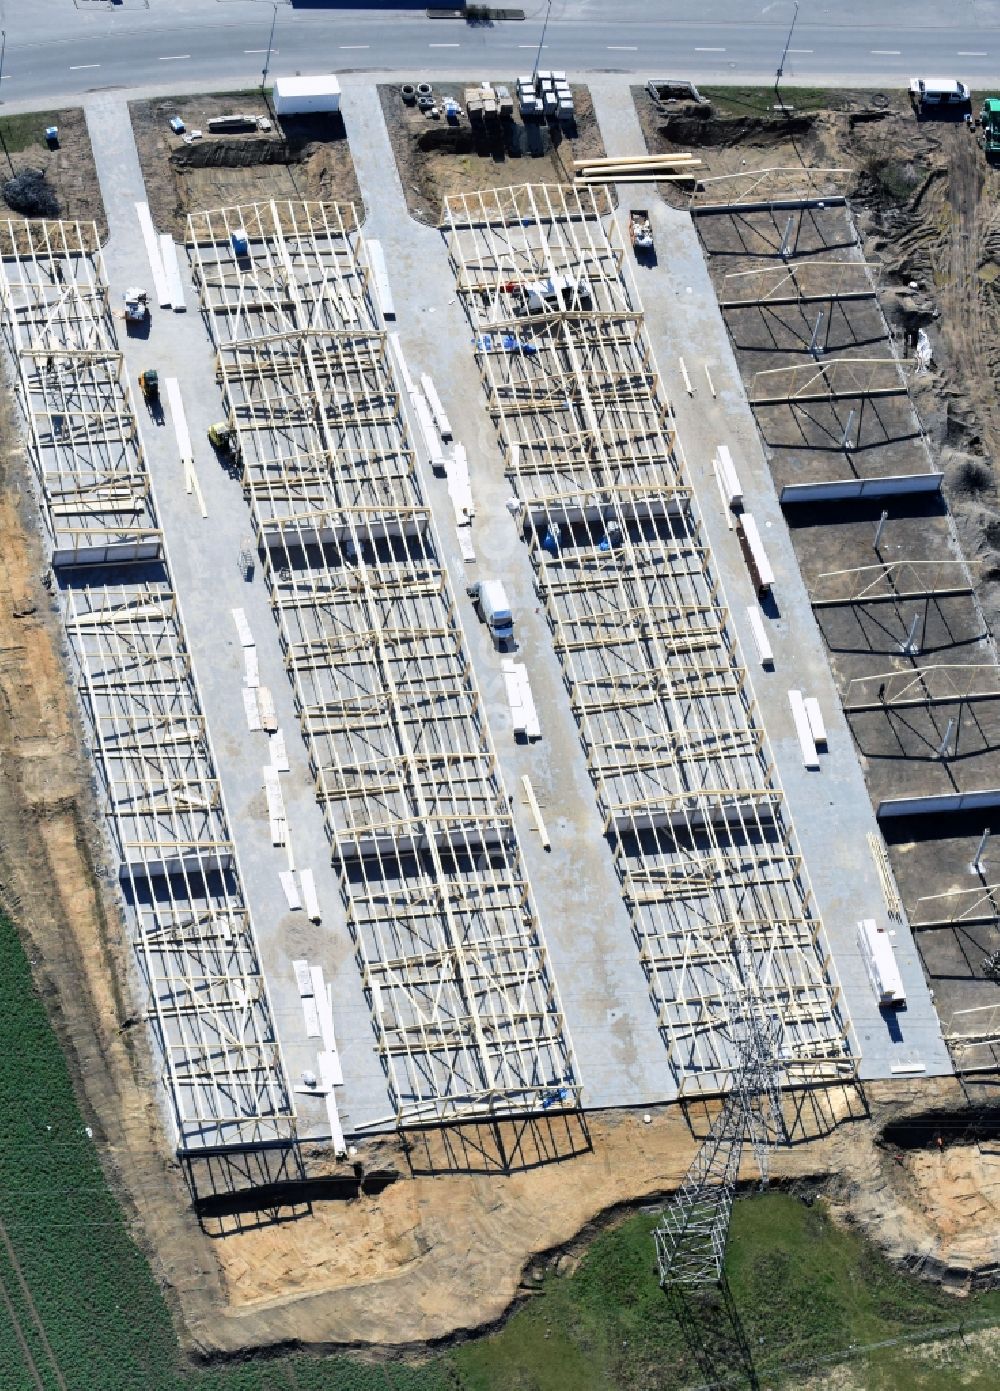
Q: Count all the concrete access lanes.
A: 3